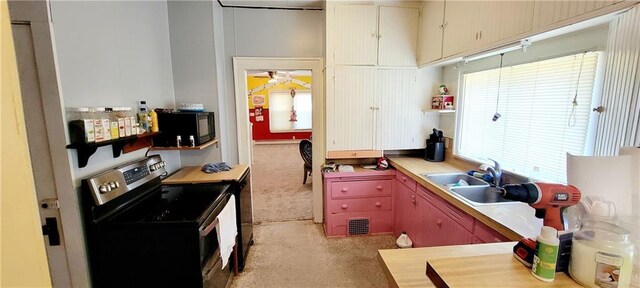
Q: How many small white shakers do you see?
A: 2